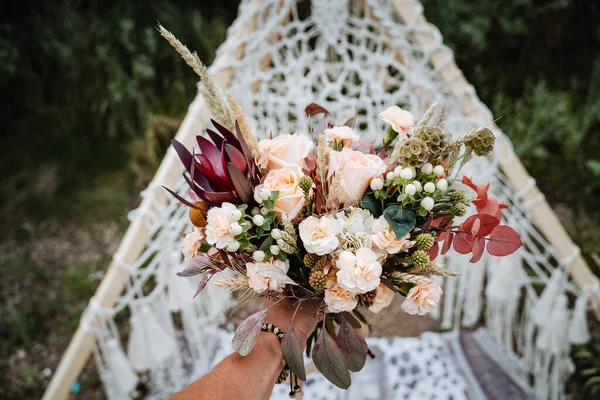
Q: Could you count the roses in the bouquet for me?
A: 3